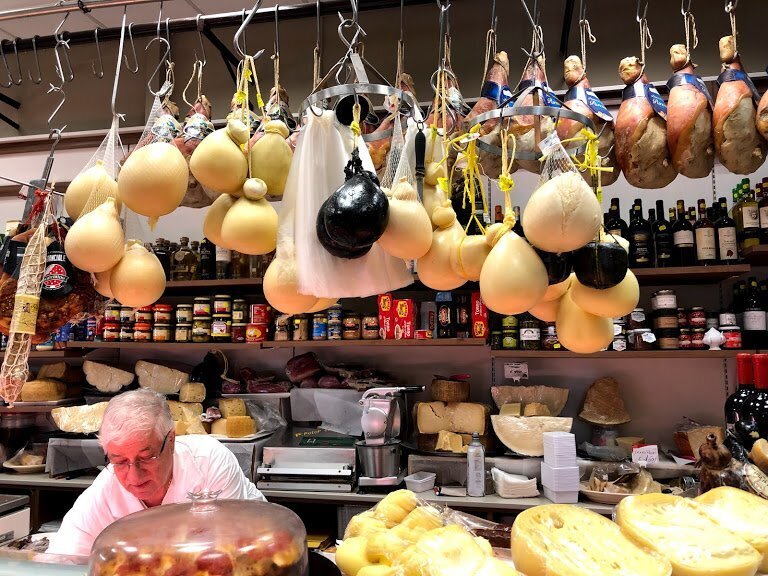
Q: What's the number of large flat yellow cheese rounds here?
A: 3